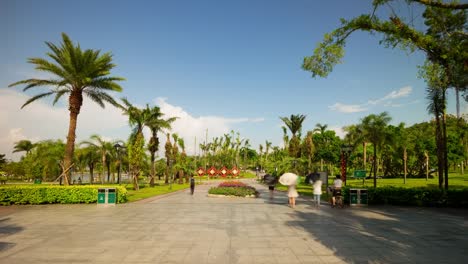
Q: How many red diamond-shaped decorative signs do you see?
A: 4